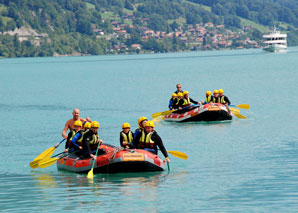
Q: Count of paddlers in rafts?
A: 14